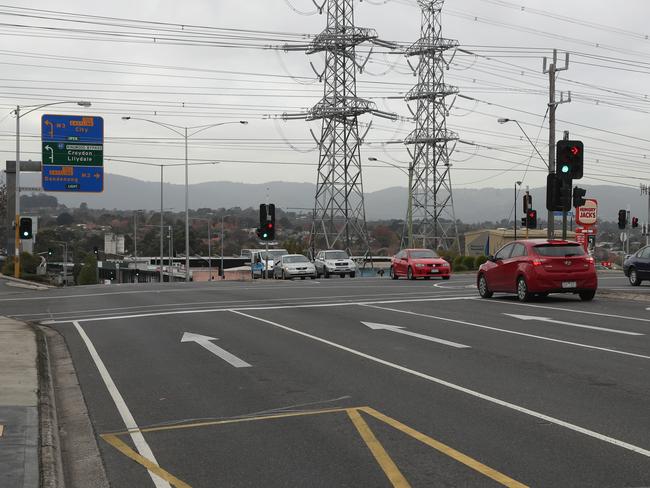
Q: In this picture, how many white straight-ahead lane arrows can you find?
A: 3